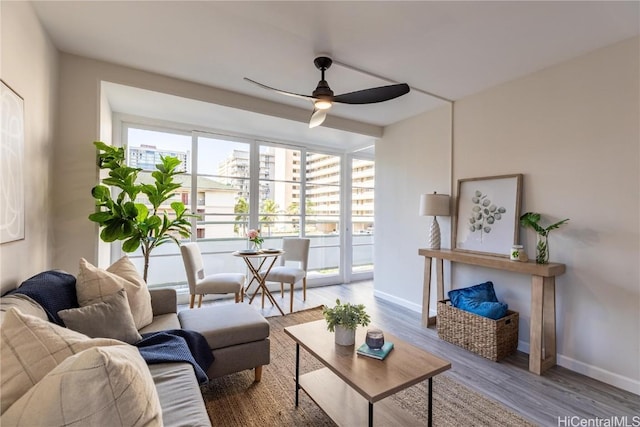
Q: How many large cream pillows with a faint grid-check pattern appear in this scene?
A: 3